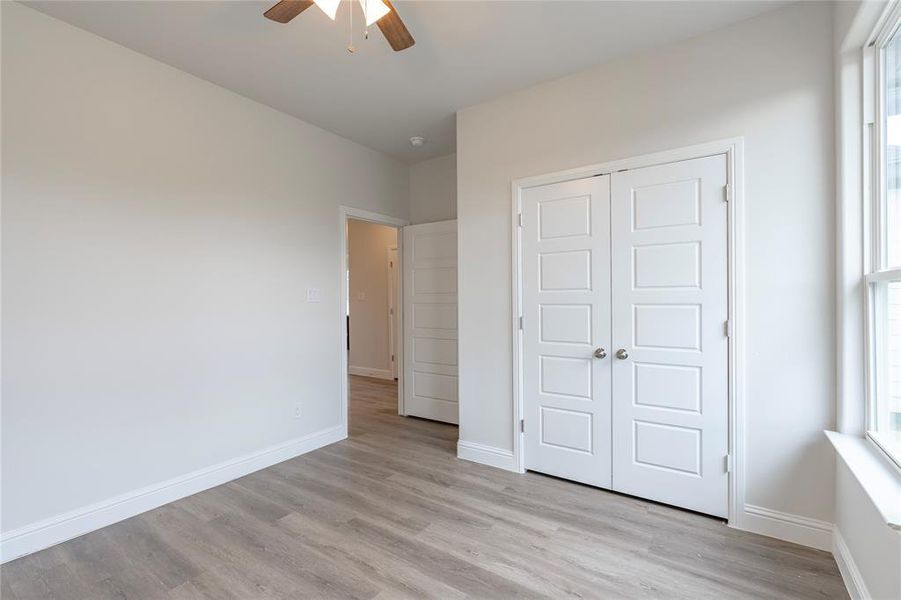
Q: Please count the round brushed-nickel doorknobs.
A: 2